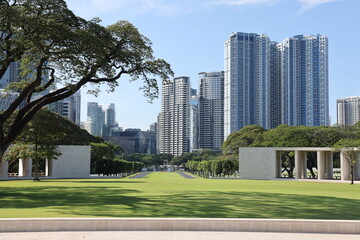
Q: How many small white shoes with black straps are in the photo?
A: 0